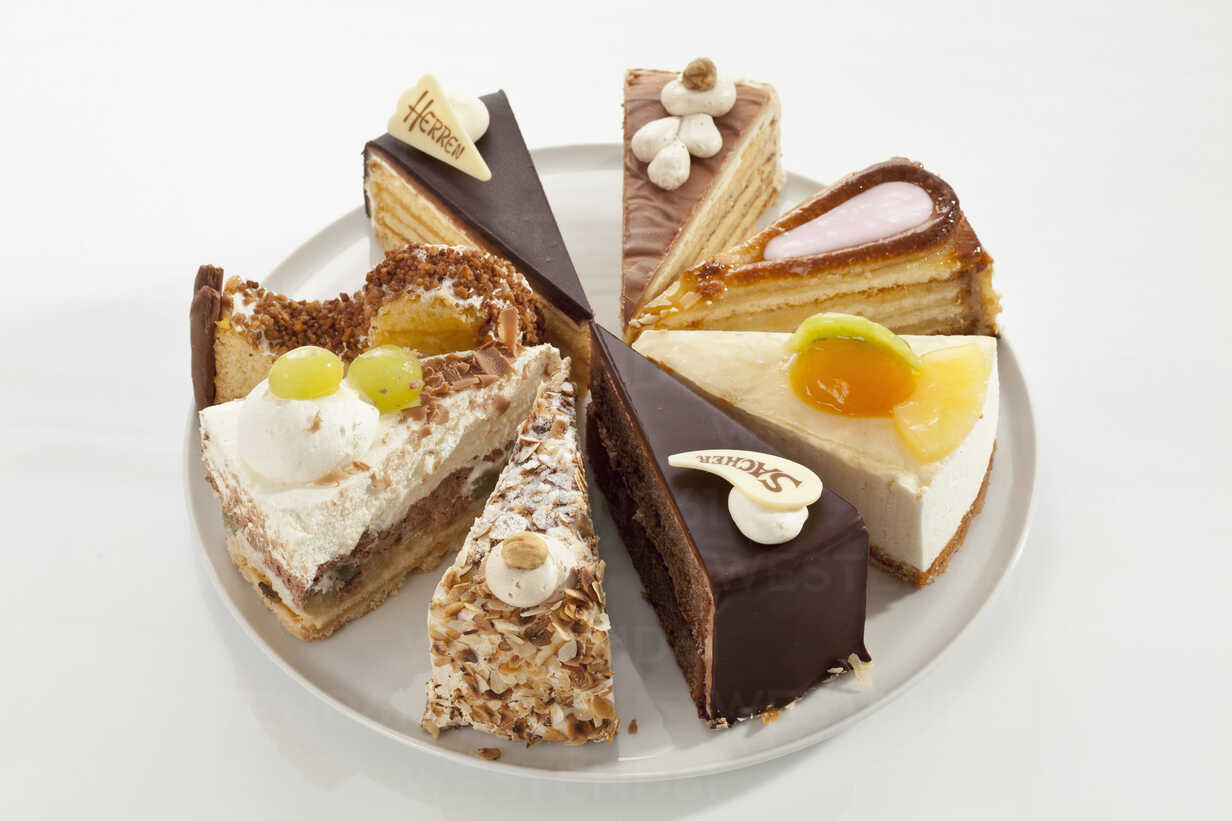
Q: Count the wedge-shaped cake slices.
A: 8